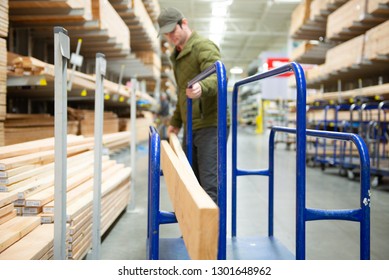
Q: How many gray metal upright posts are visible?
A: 3